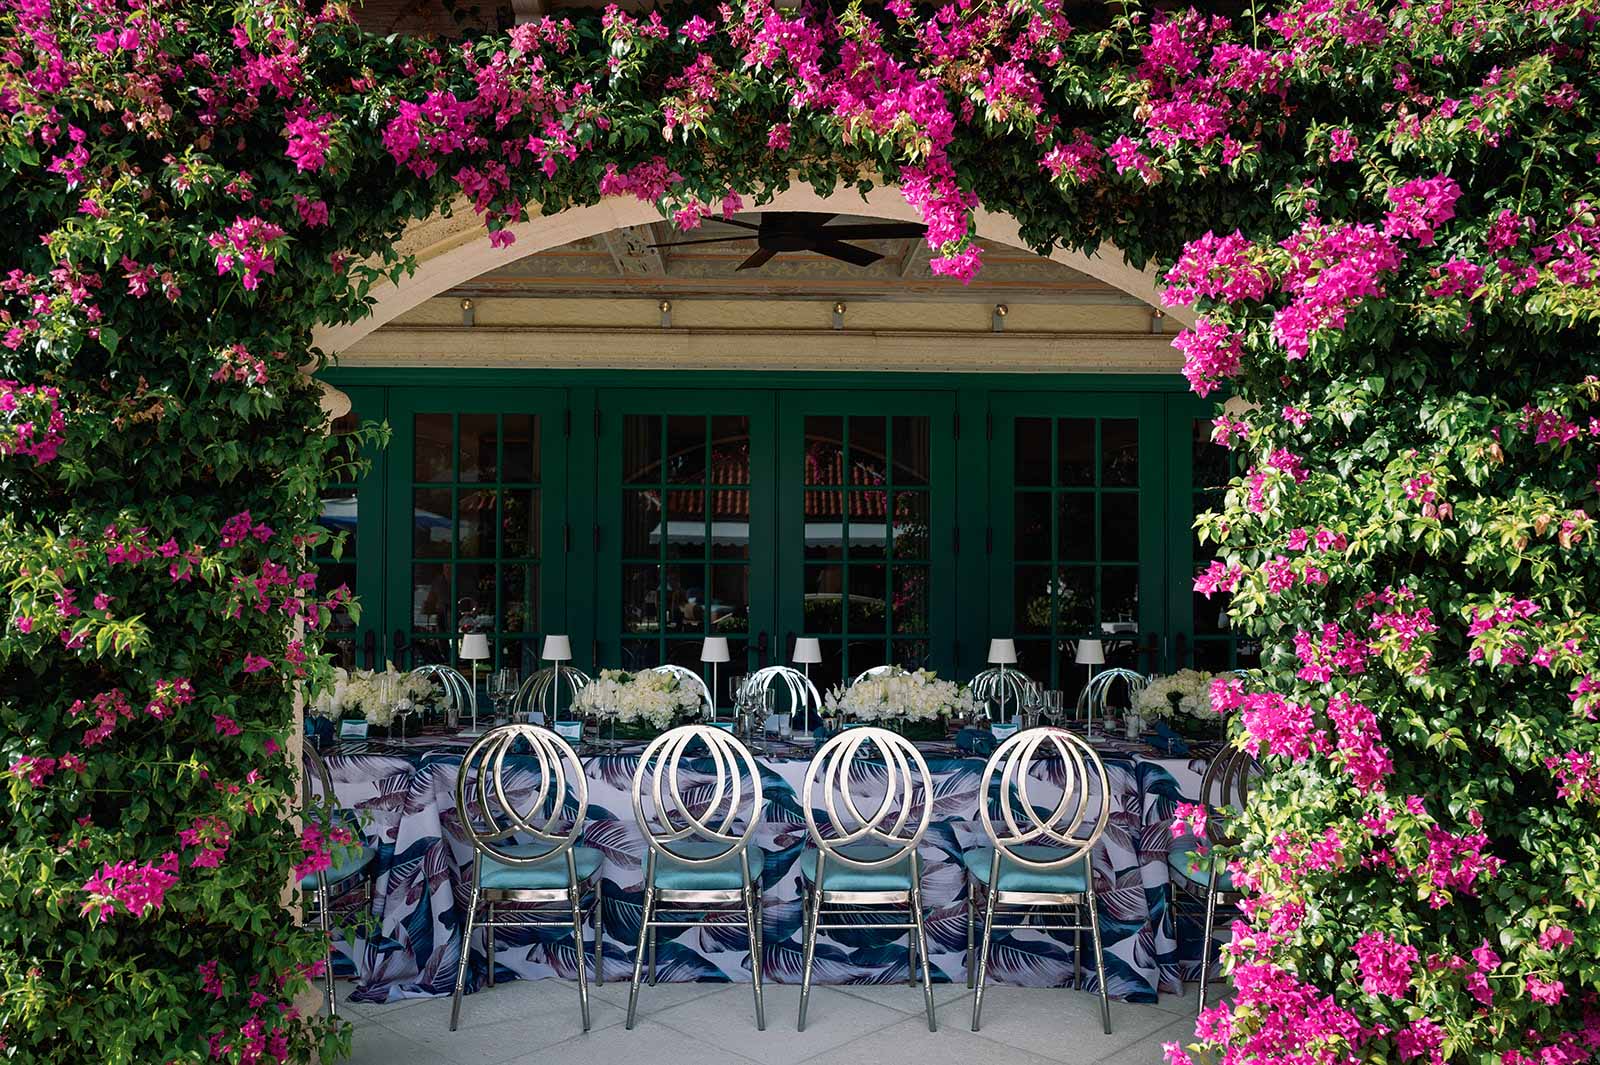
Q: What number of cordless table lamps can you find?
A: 6